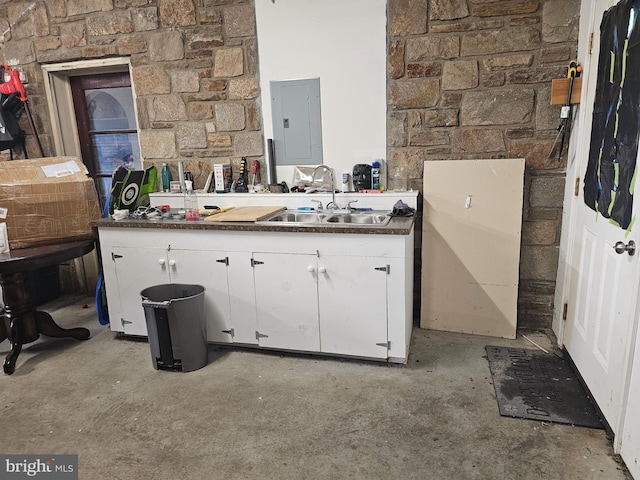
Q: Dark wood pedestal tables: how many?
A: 1